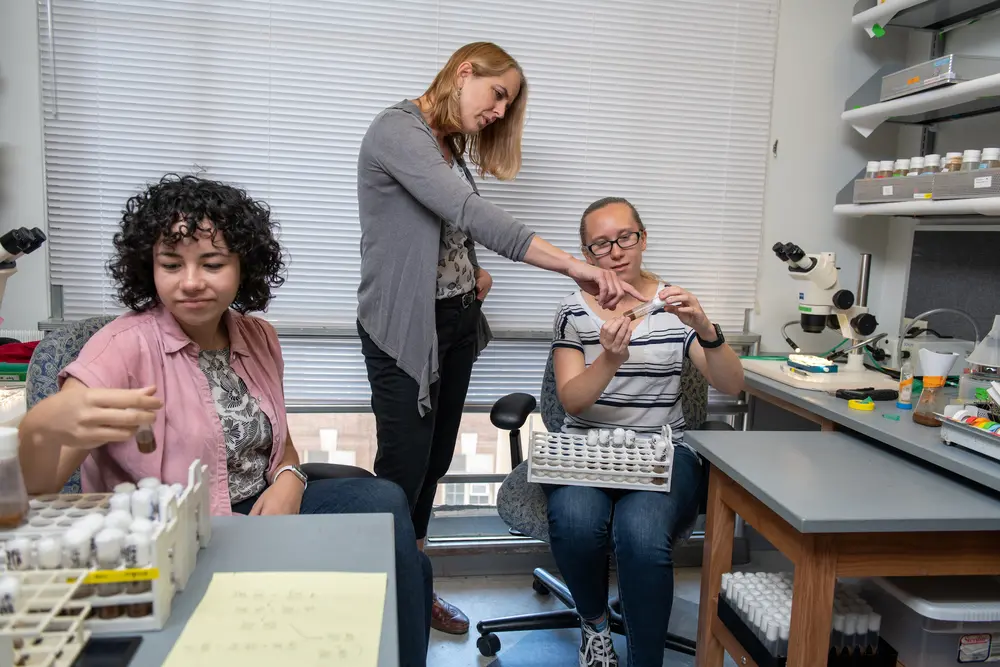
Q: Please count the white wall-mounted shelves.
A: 3